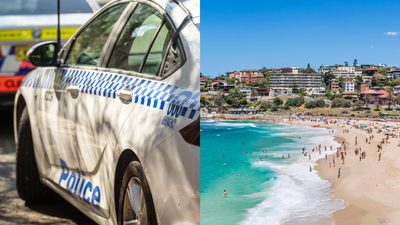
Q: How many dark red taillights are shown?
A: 1